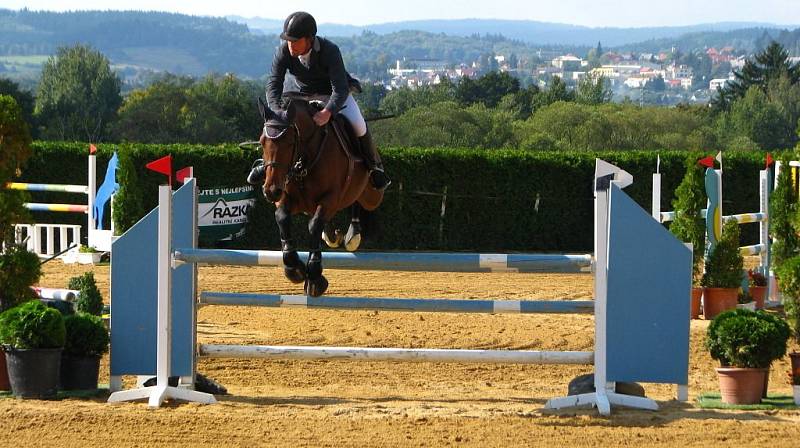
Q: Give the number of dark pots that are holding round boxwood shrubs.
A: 2